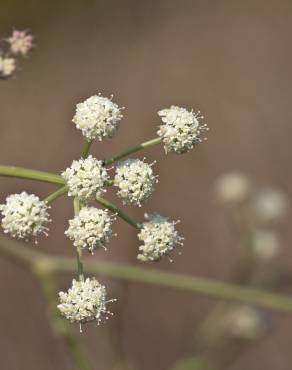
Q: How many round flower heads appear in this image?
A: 8